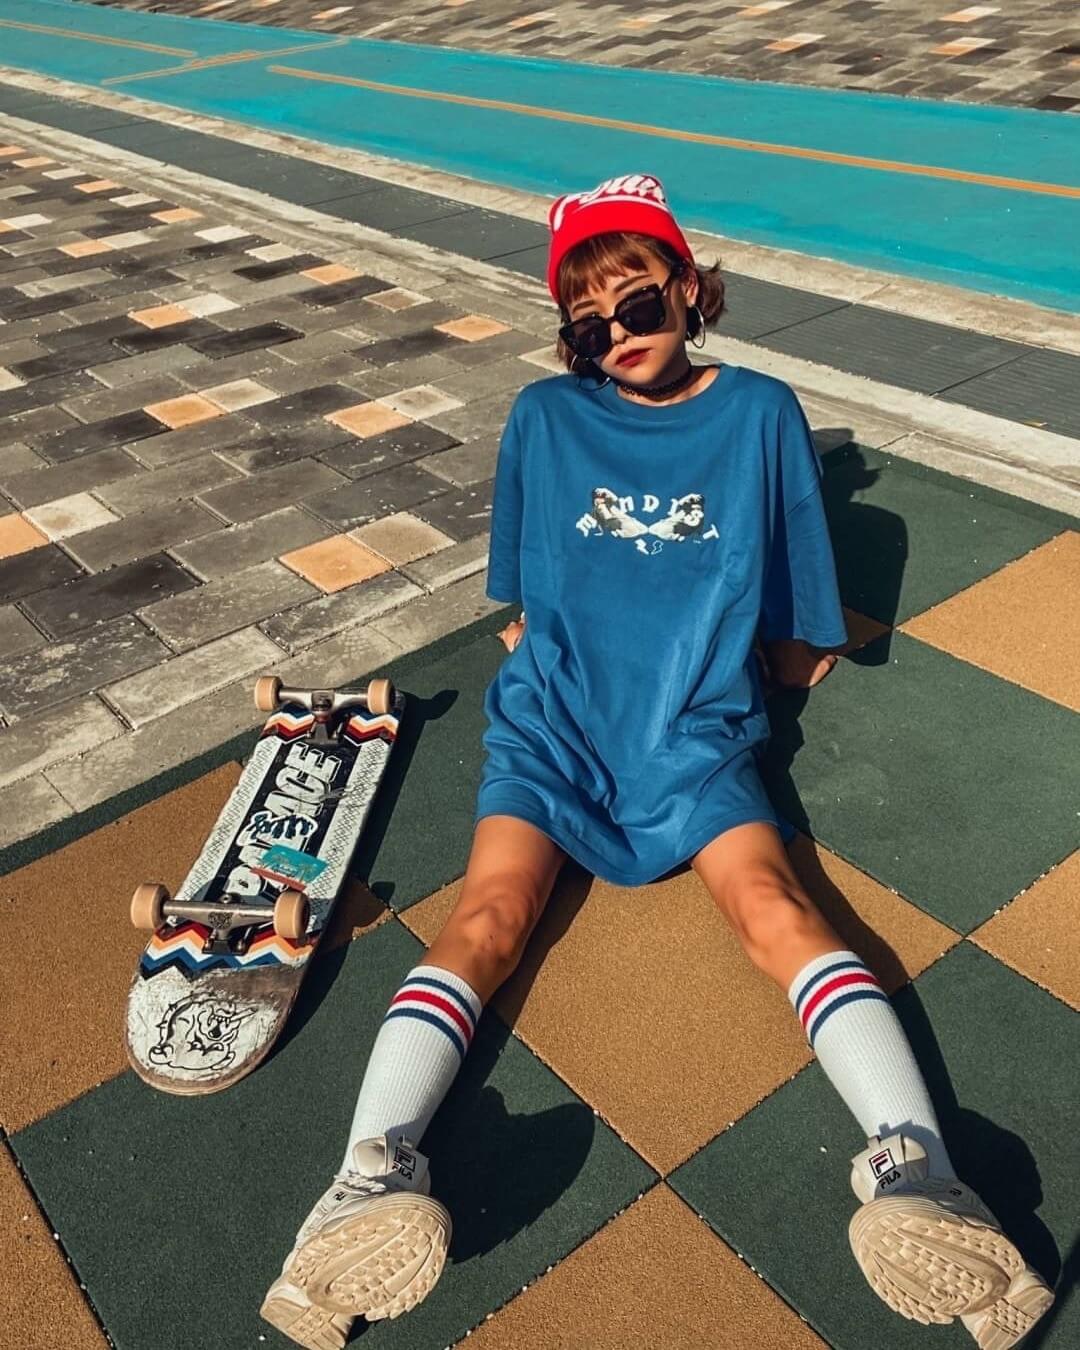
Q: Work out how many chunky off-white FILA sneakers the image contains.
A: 2